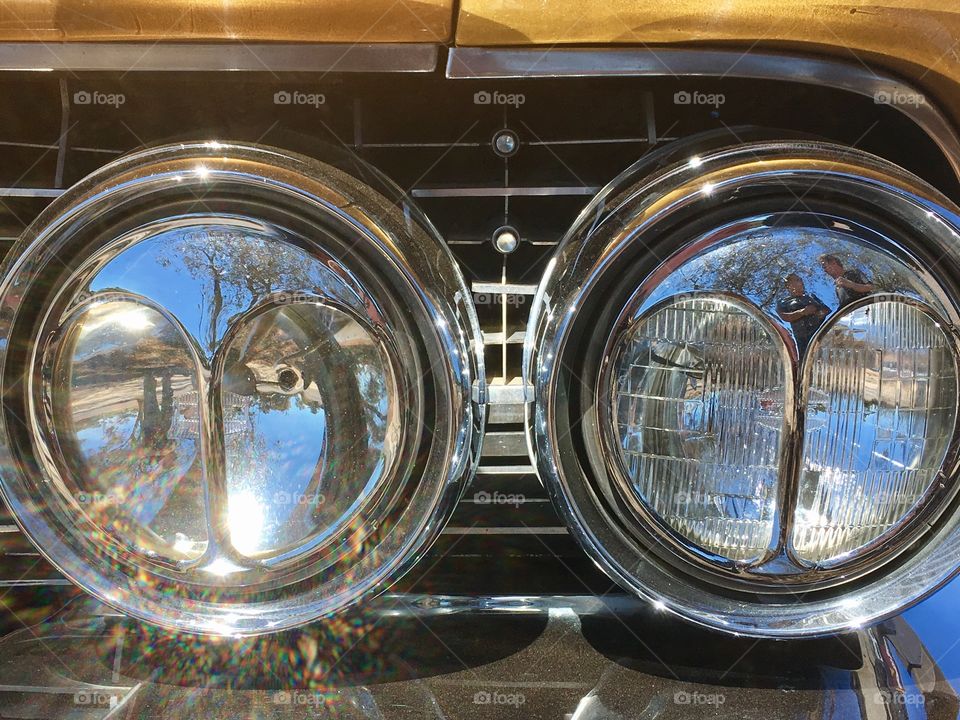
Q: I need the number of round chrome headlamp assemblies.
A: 2